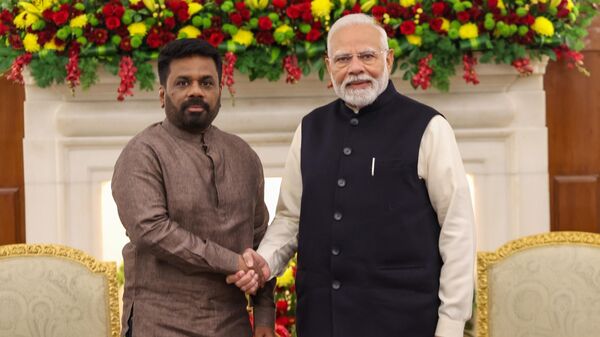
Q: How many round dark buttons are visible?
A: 6